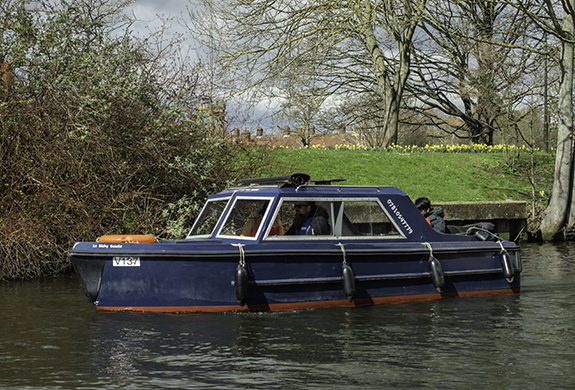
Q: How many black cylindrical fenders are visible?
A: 4